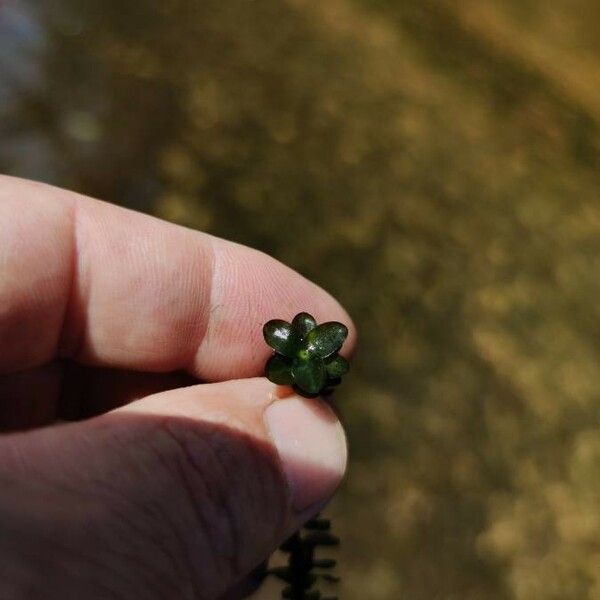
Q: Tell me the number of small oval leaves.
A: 6